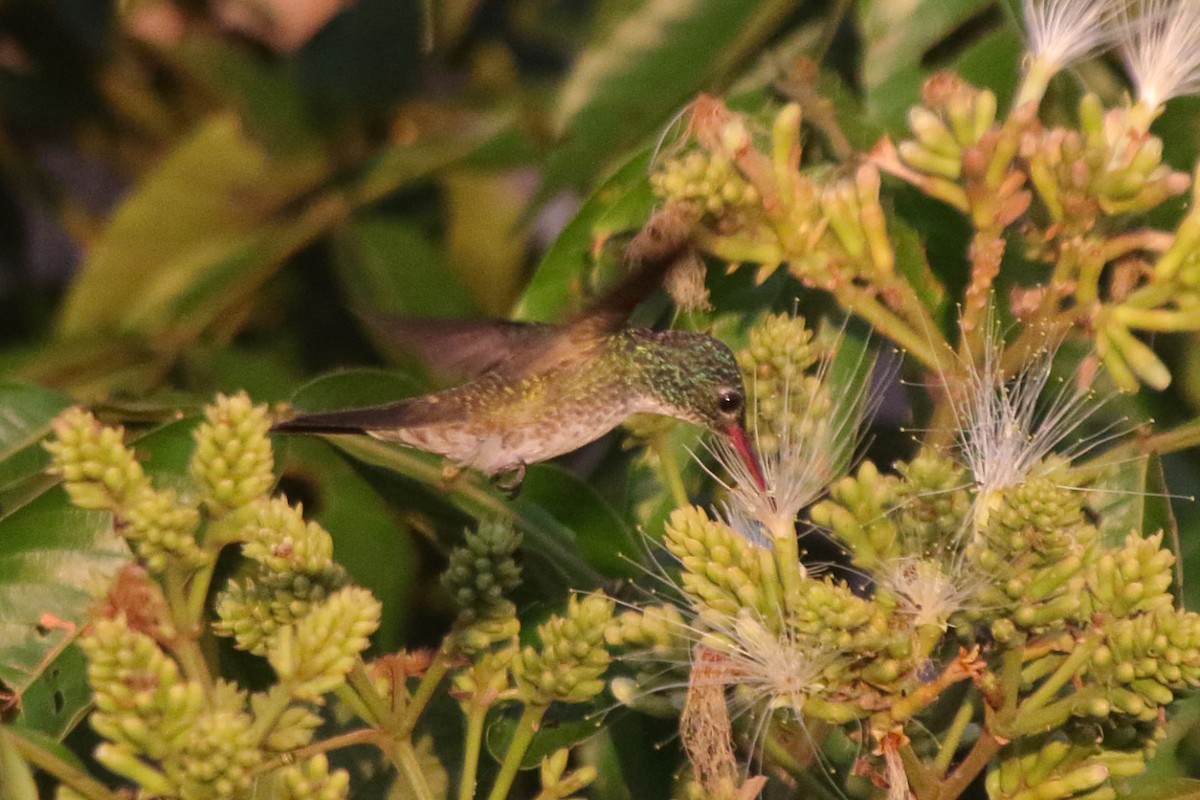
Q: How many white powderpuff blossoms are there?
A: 6